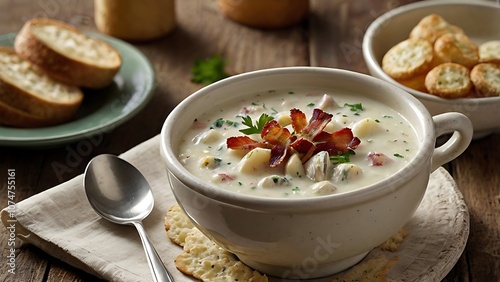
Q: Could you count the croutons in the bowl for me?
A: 6